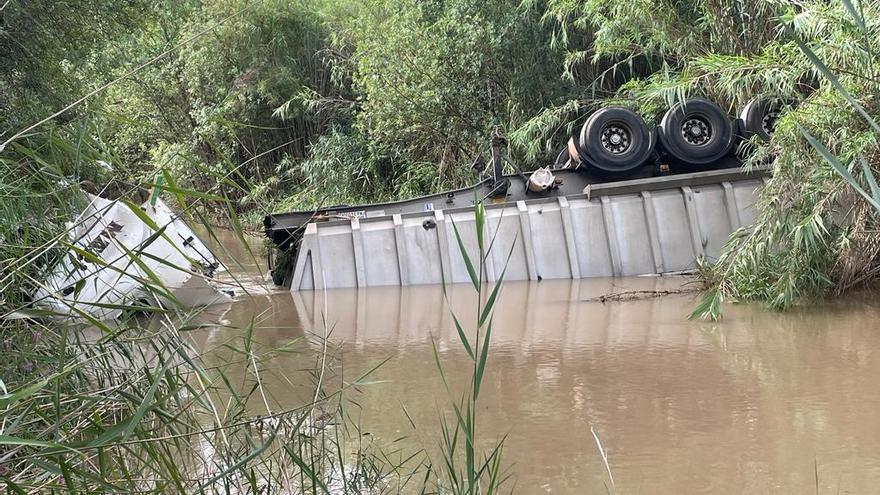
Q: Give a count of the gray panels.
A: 11